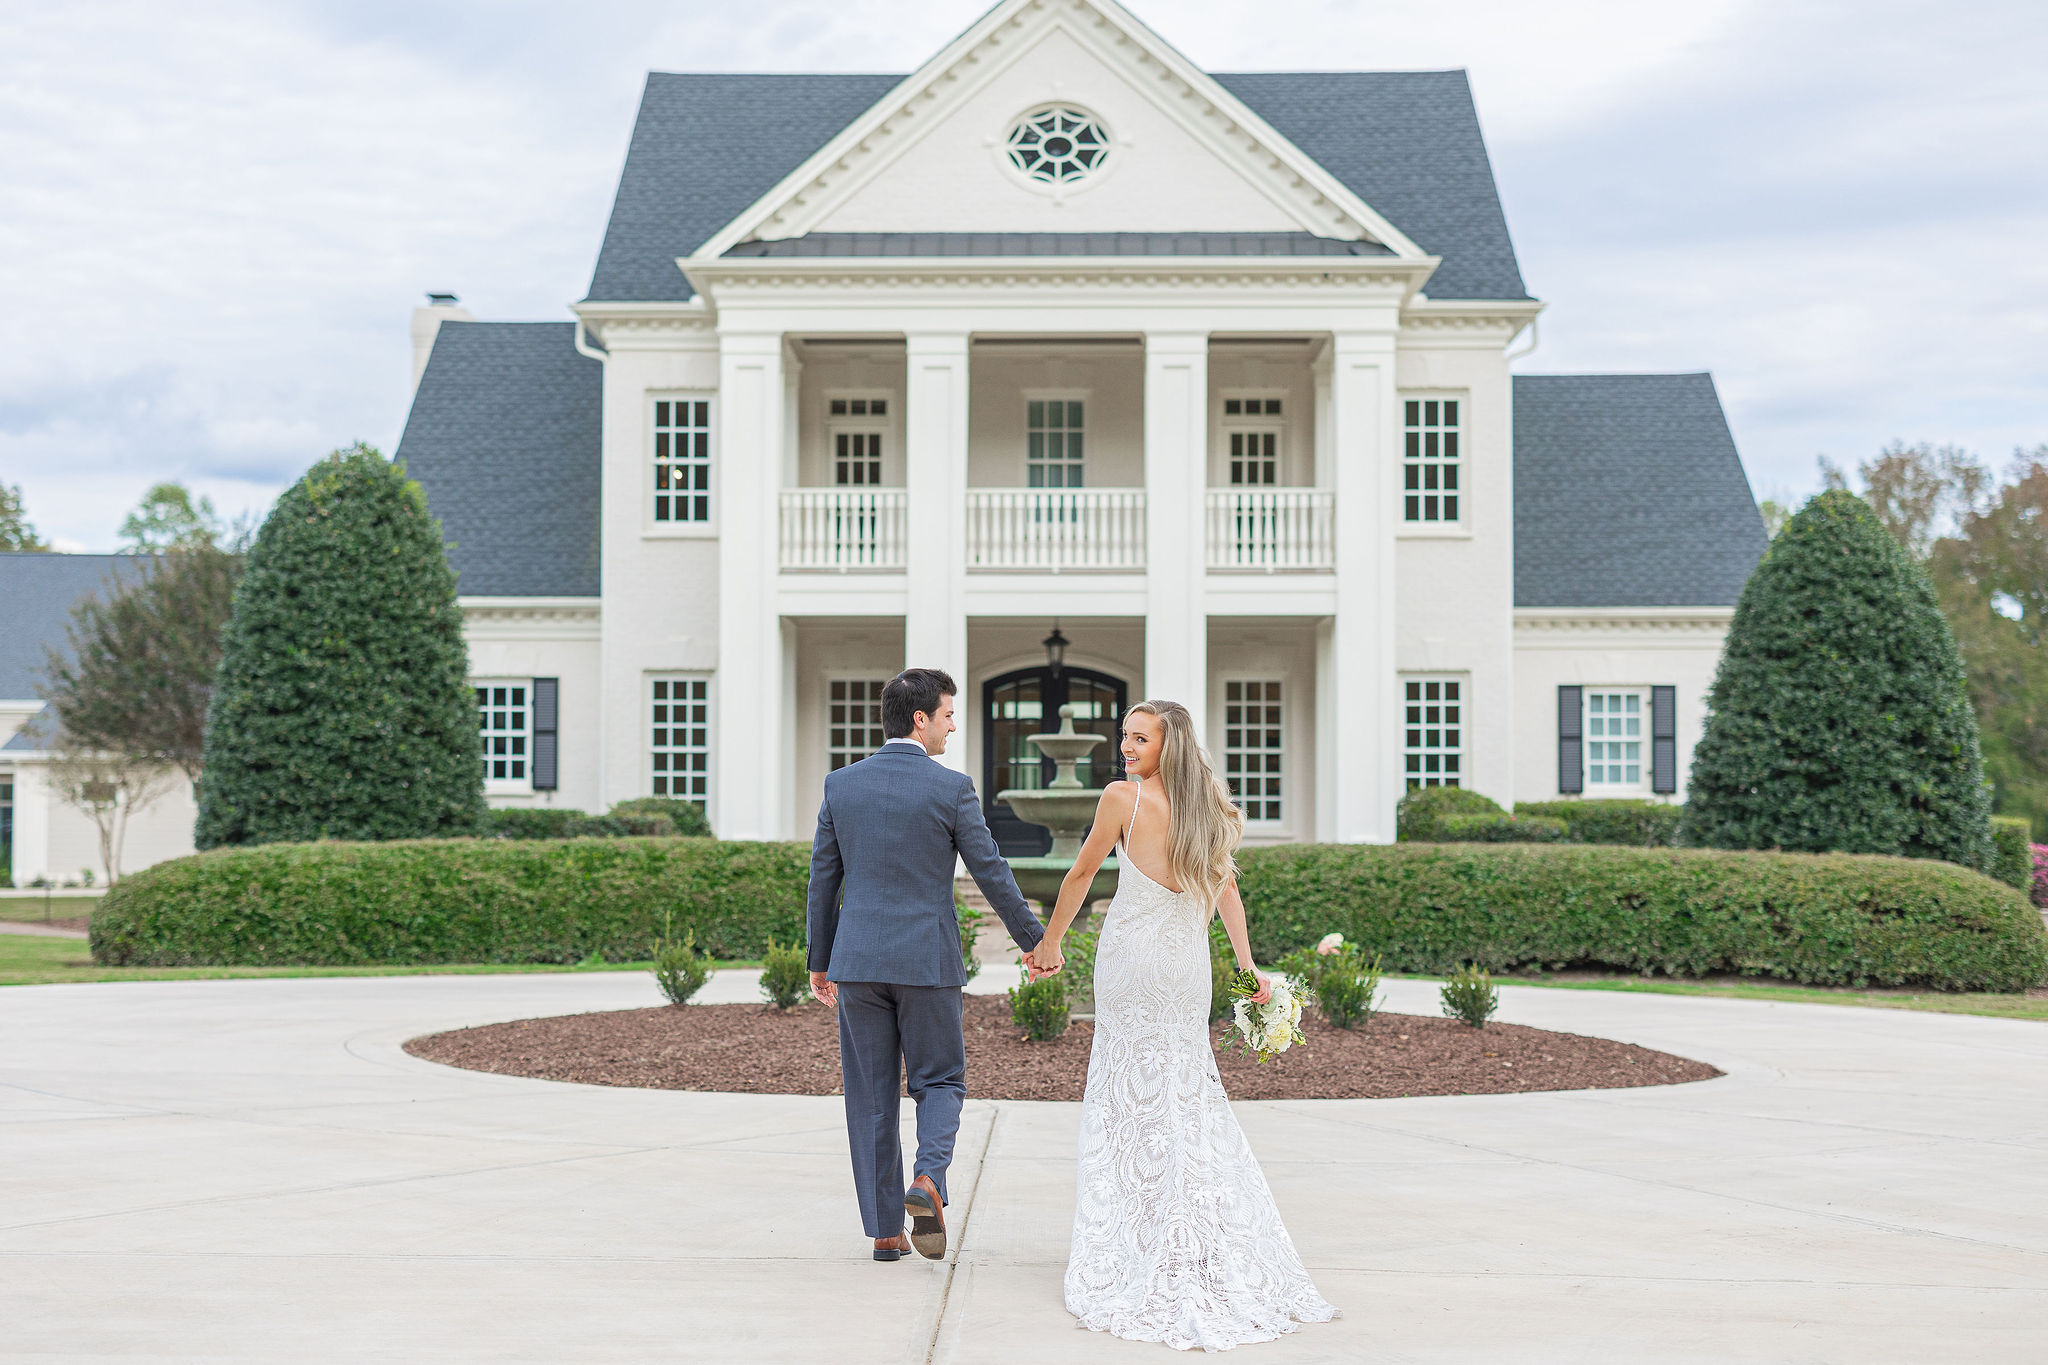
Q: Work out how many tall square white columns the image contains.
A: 4